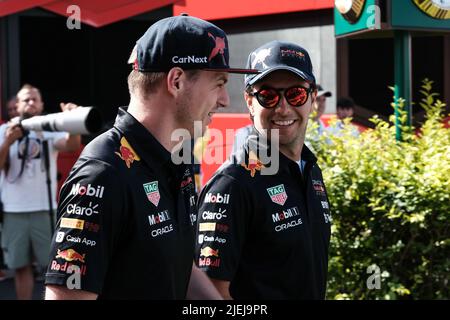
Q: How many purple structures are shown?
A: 0